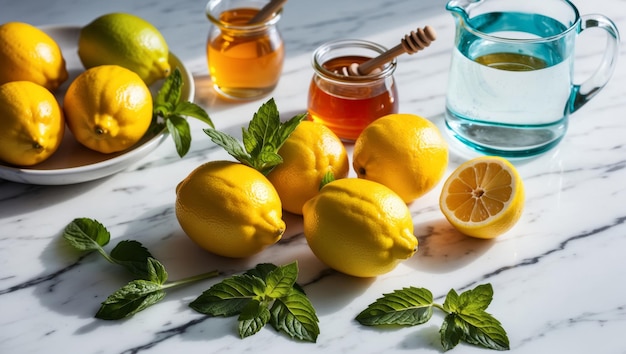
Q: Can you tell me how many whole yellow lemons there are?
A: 7